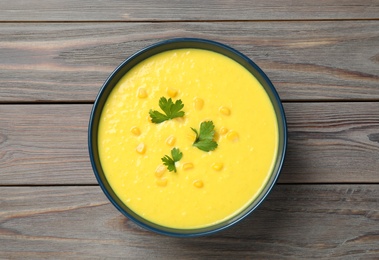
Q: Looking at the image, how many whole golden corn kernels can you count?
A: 14